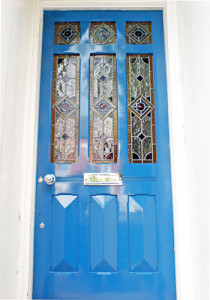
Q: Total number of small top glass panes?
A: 3